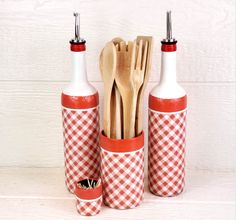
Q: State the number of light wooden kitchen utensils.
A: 5